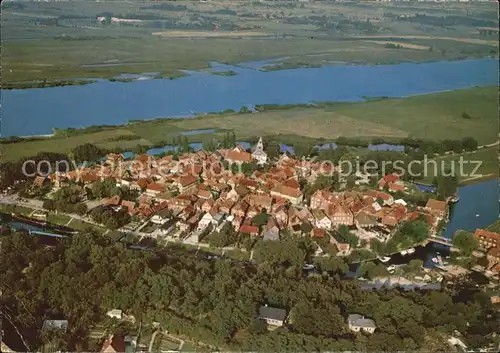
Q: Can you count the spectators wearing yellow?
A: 0